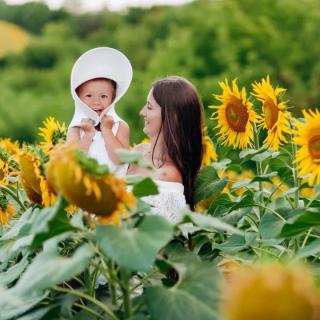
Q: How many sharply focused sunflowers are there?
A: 3